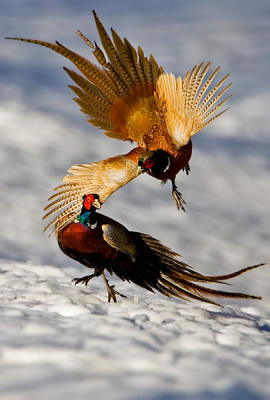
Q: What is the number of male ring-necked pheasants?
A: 2